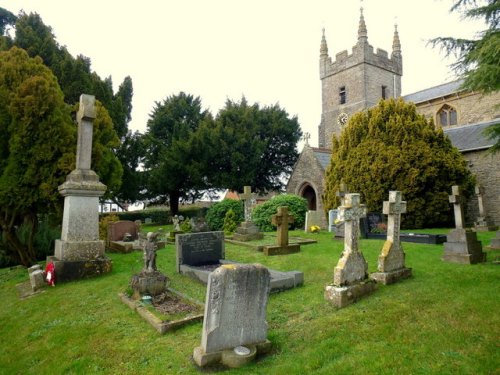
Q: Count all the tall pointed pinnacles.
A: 3